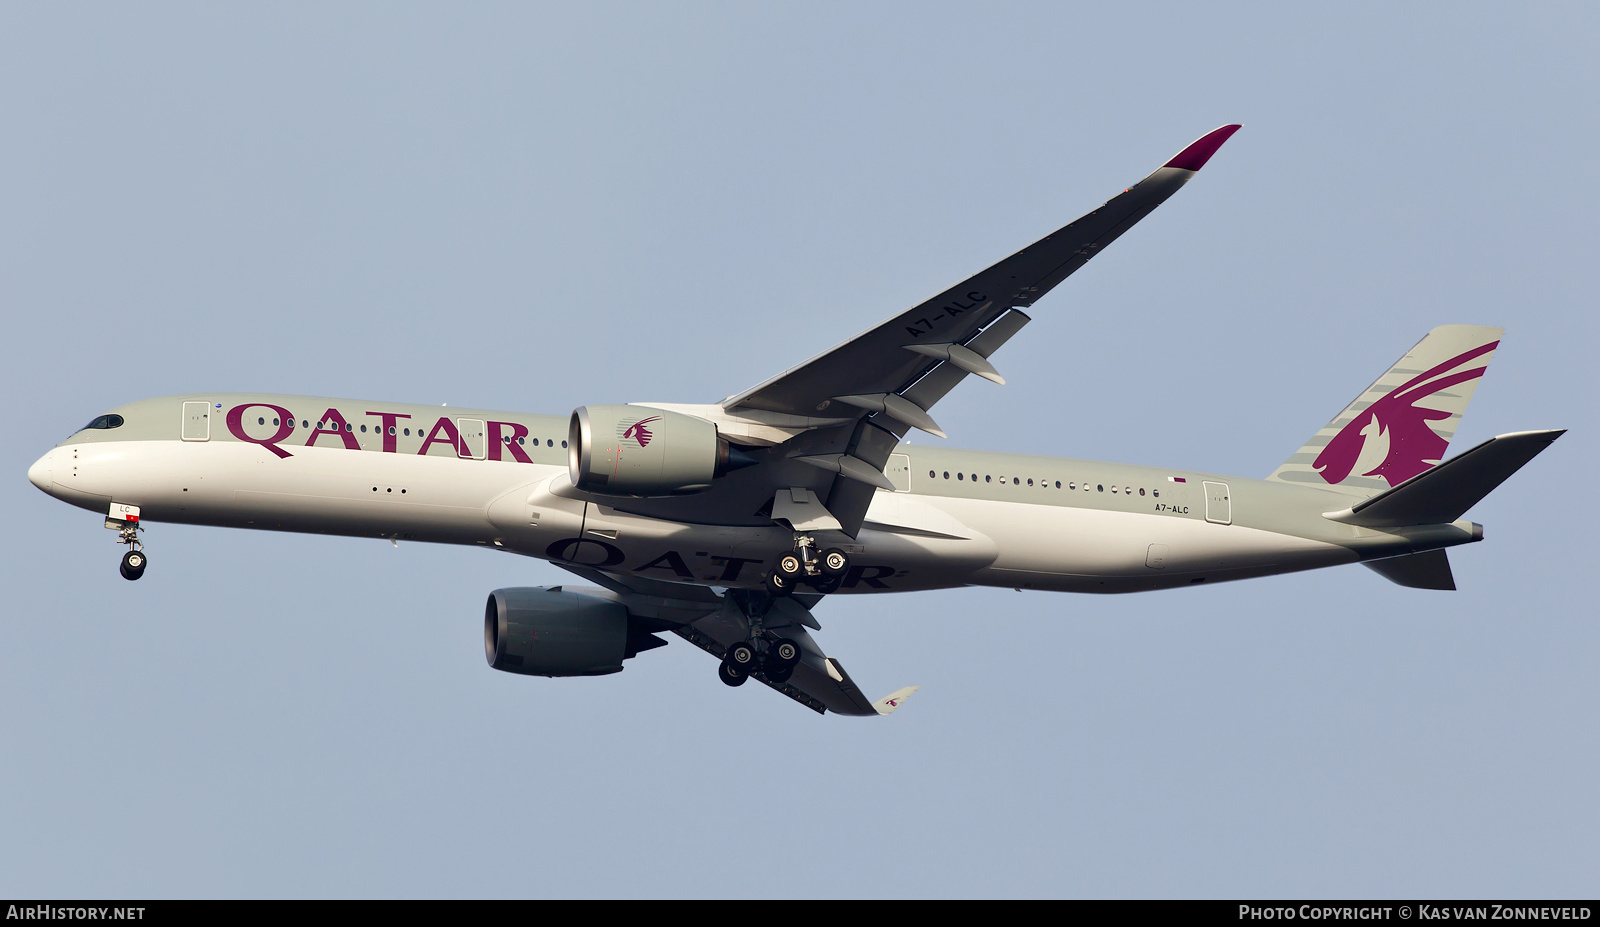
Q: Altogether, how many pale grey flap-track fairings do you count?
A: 3